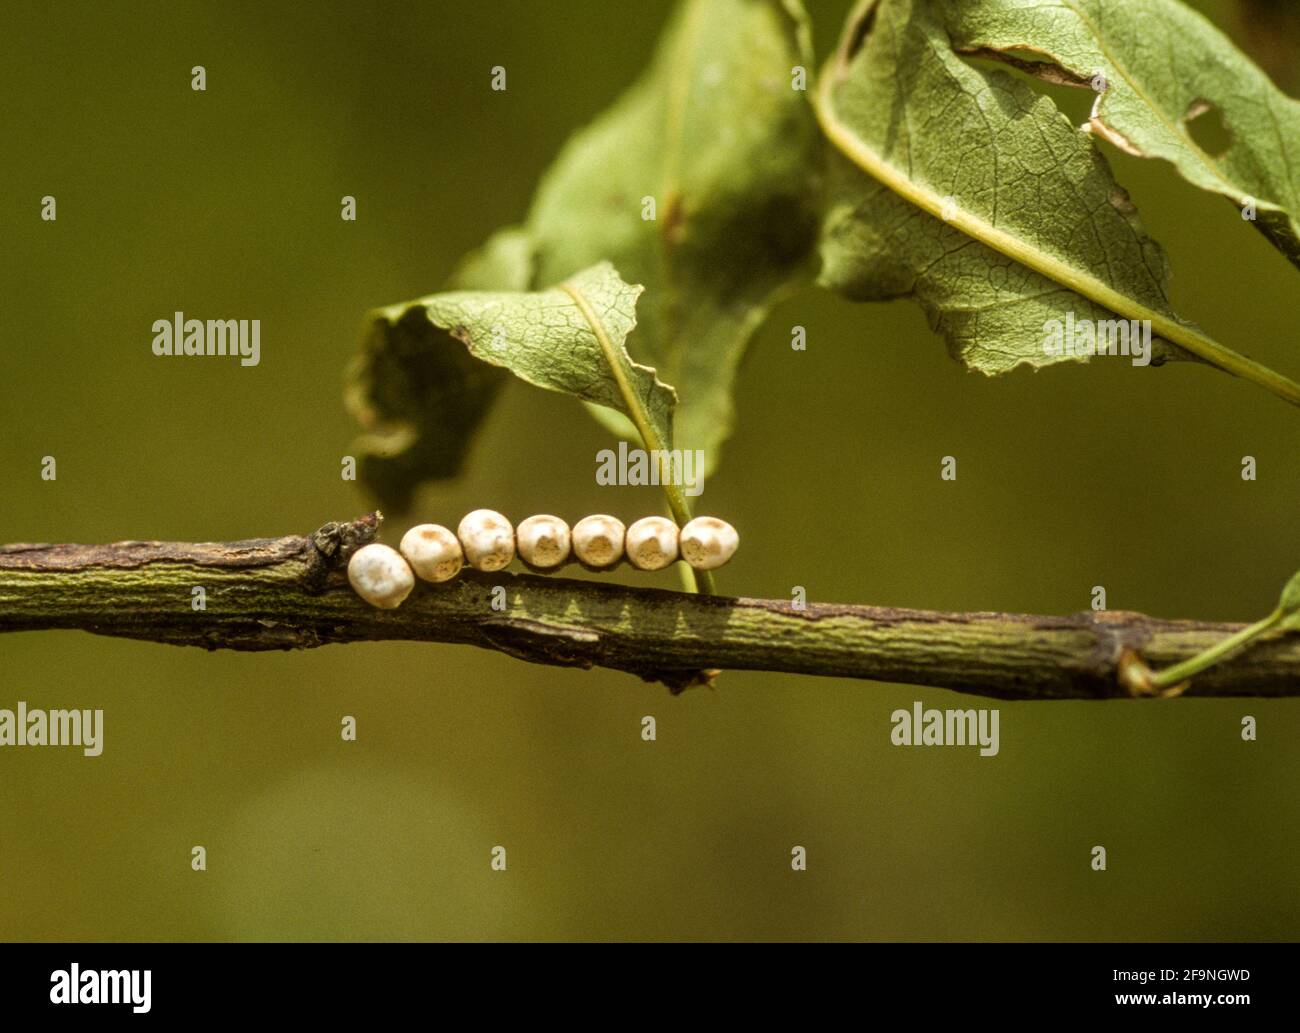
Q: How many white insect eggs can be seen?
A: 7